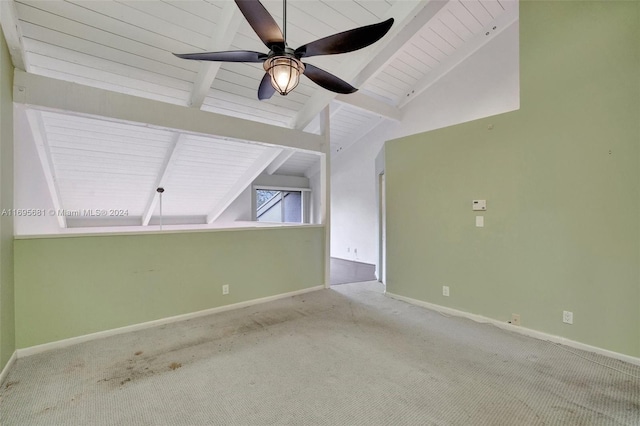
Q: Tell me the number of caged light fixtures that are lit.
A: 1